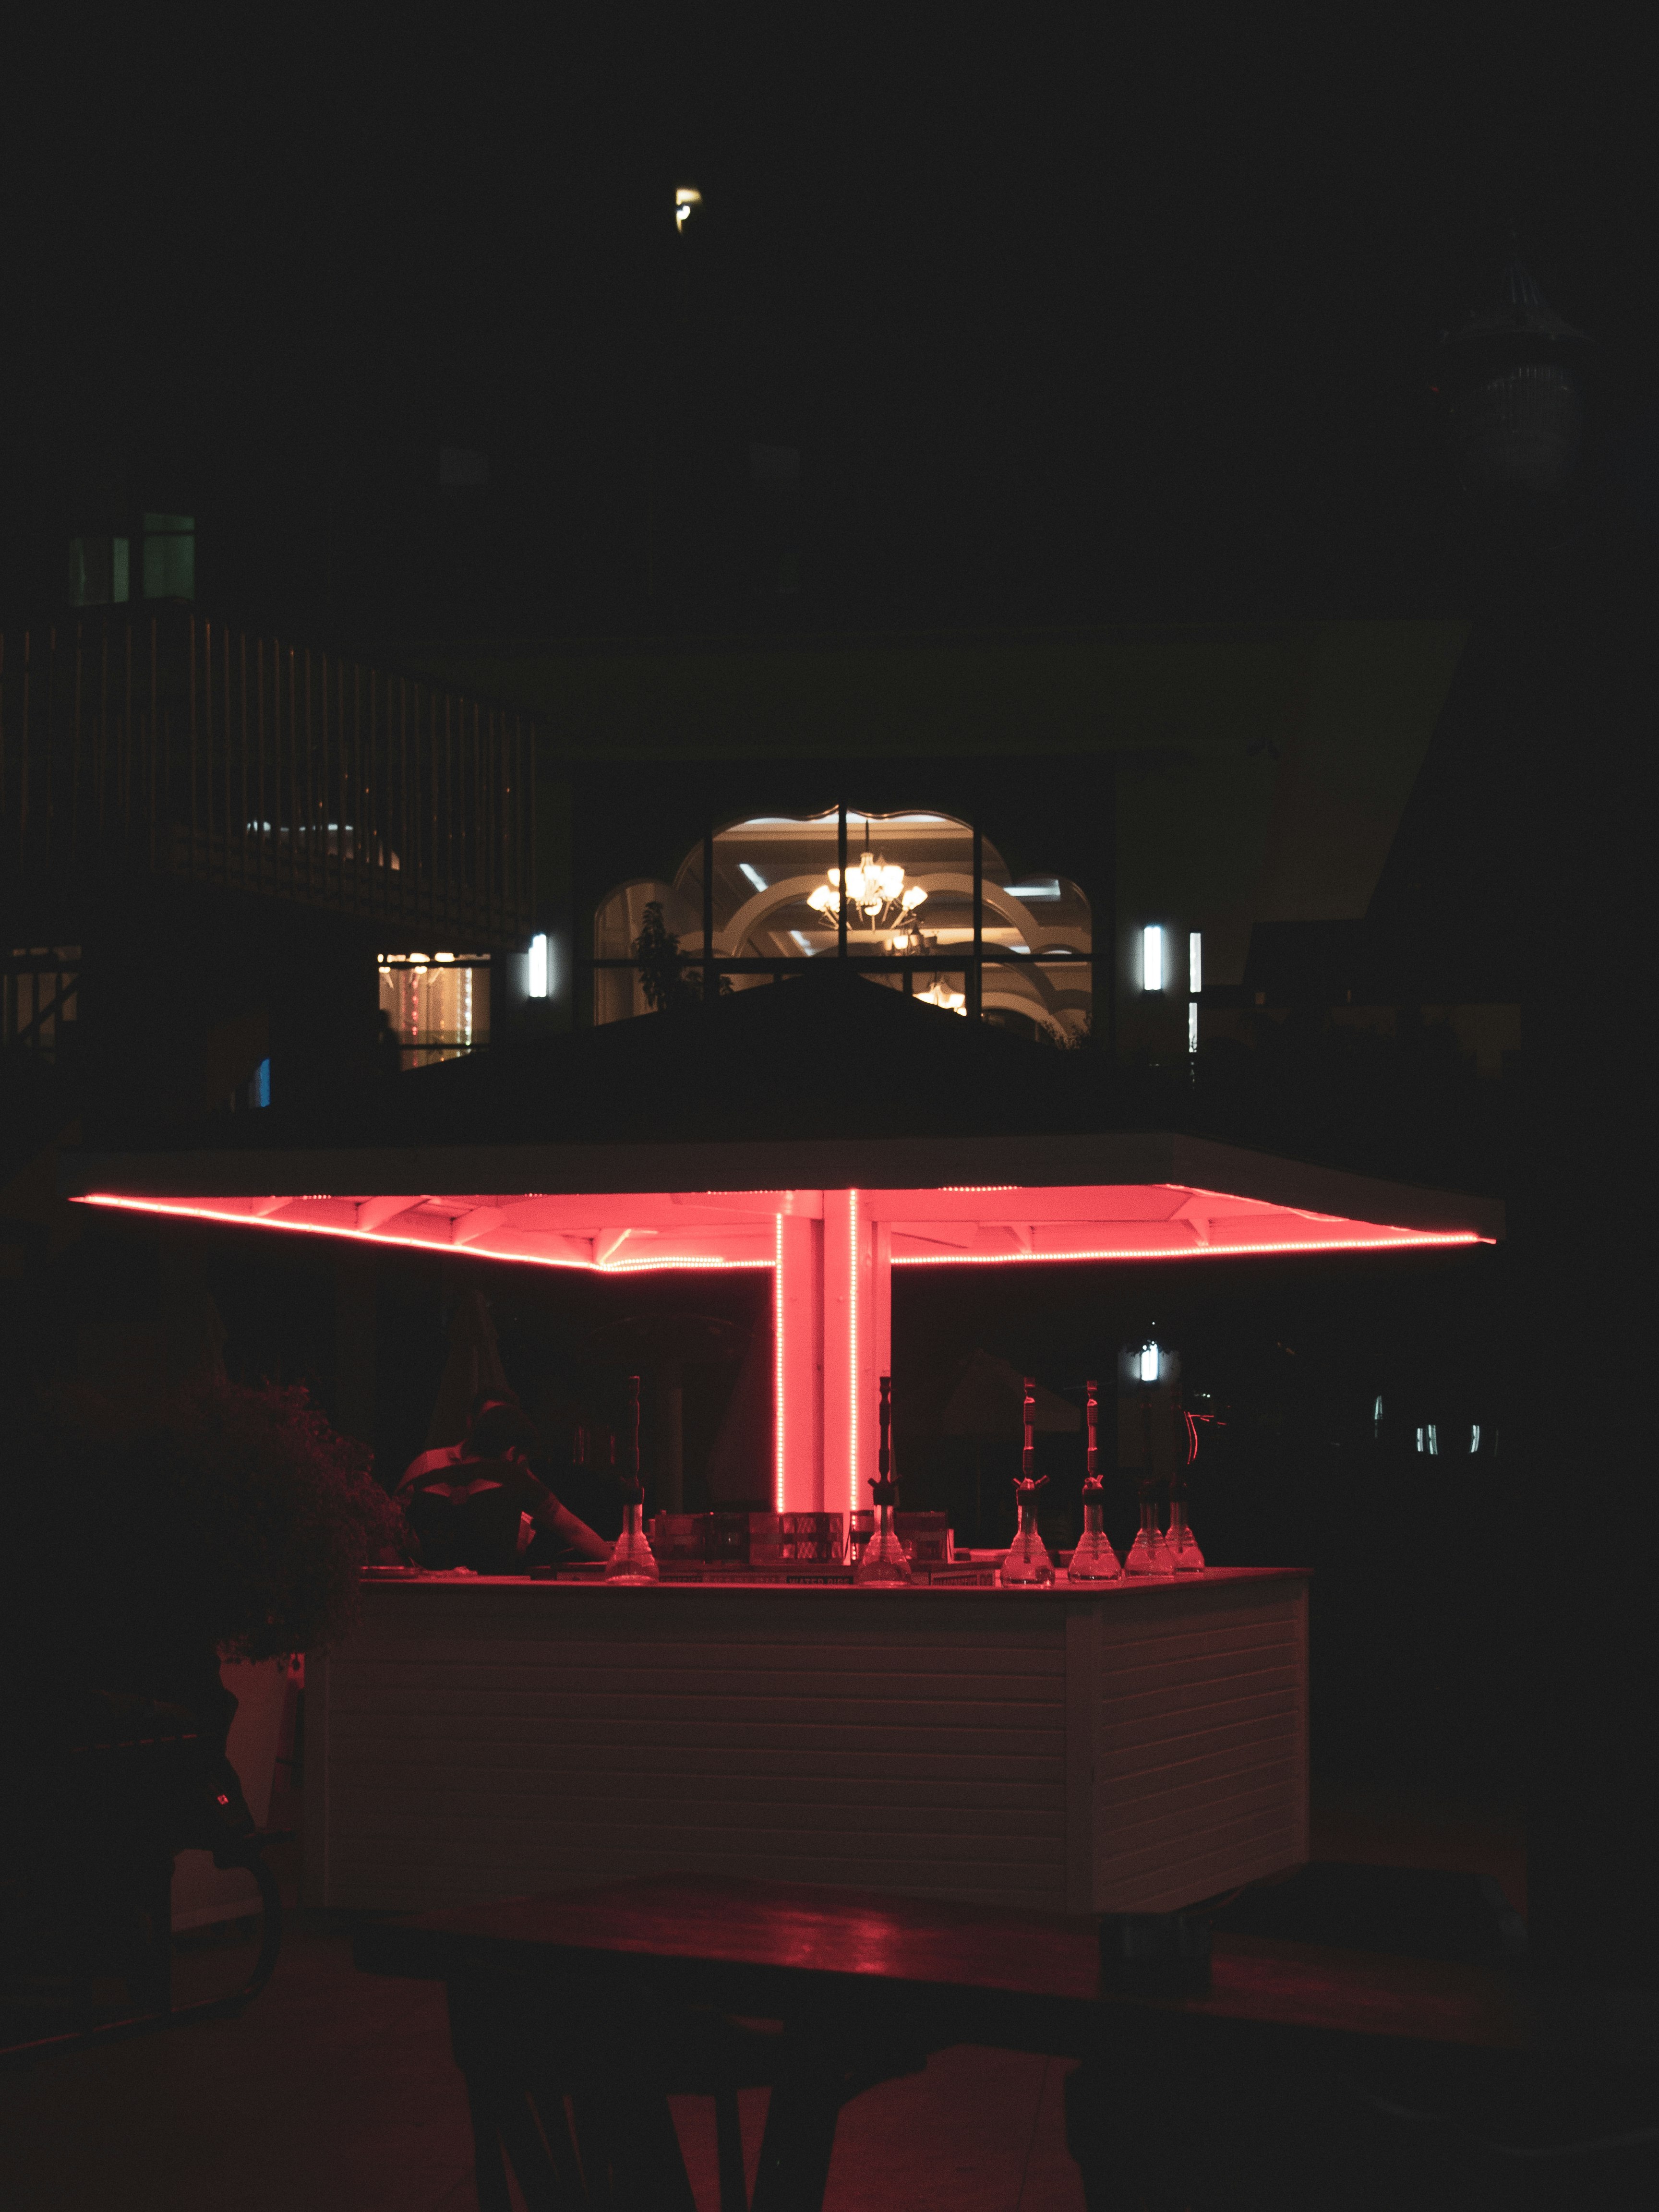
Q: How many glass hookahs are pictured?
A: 6